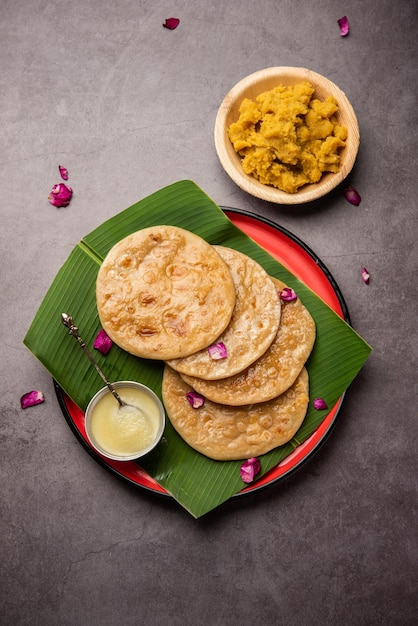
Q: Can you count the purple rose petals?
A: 13